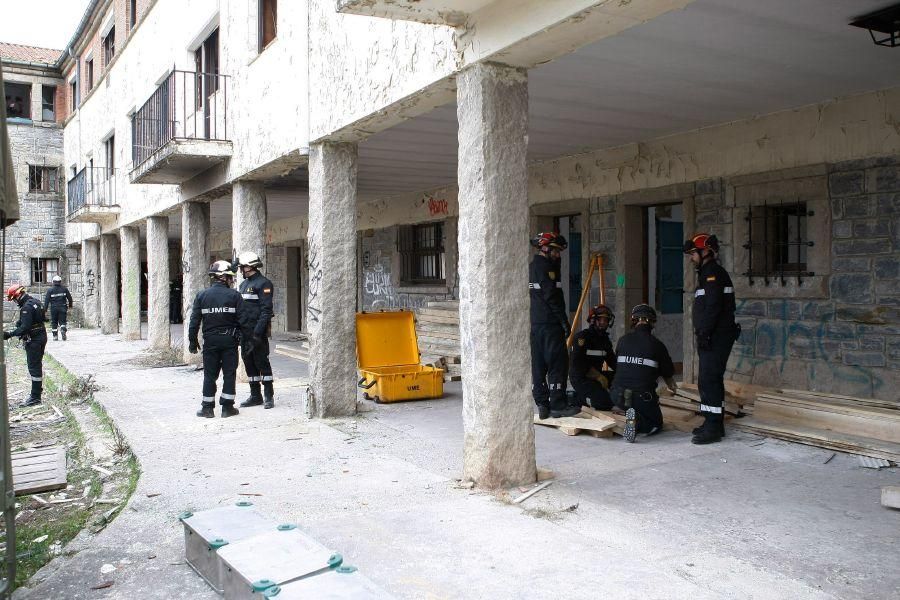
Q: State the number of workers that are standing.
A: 6